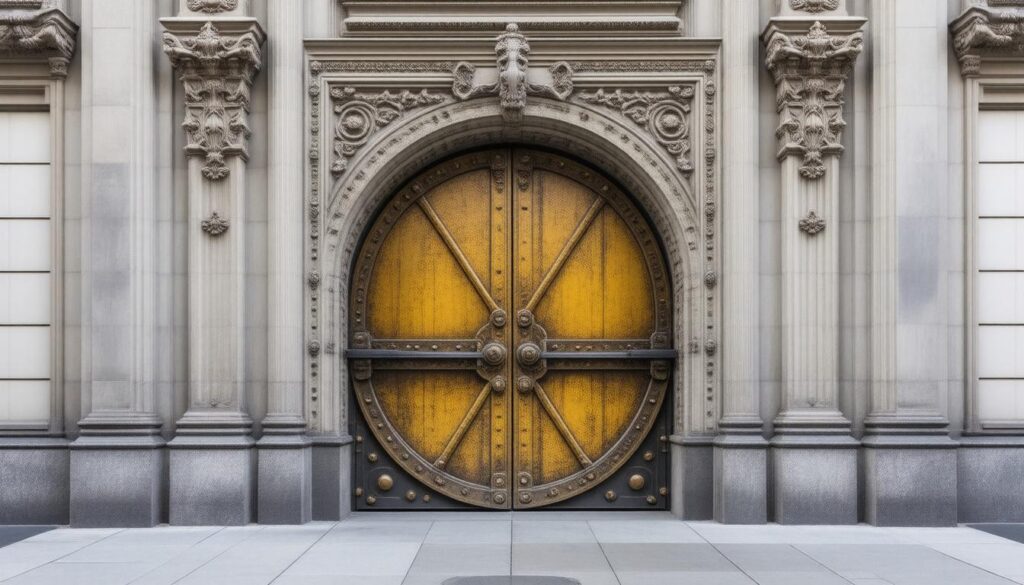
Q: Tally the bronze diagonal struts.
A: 4